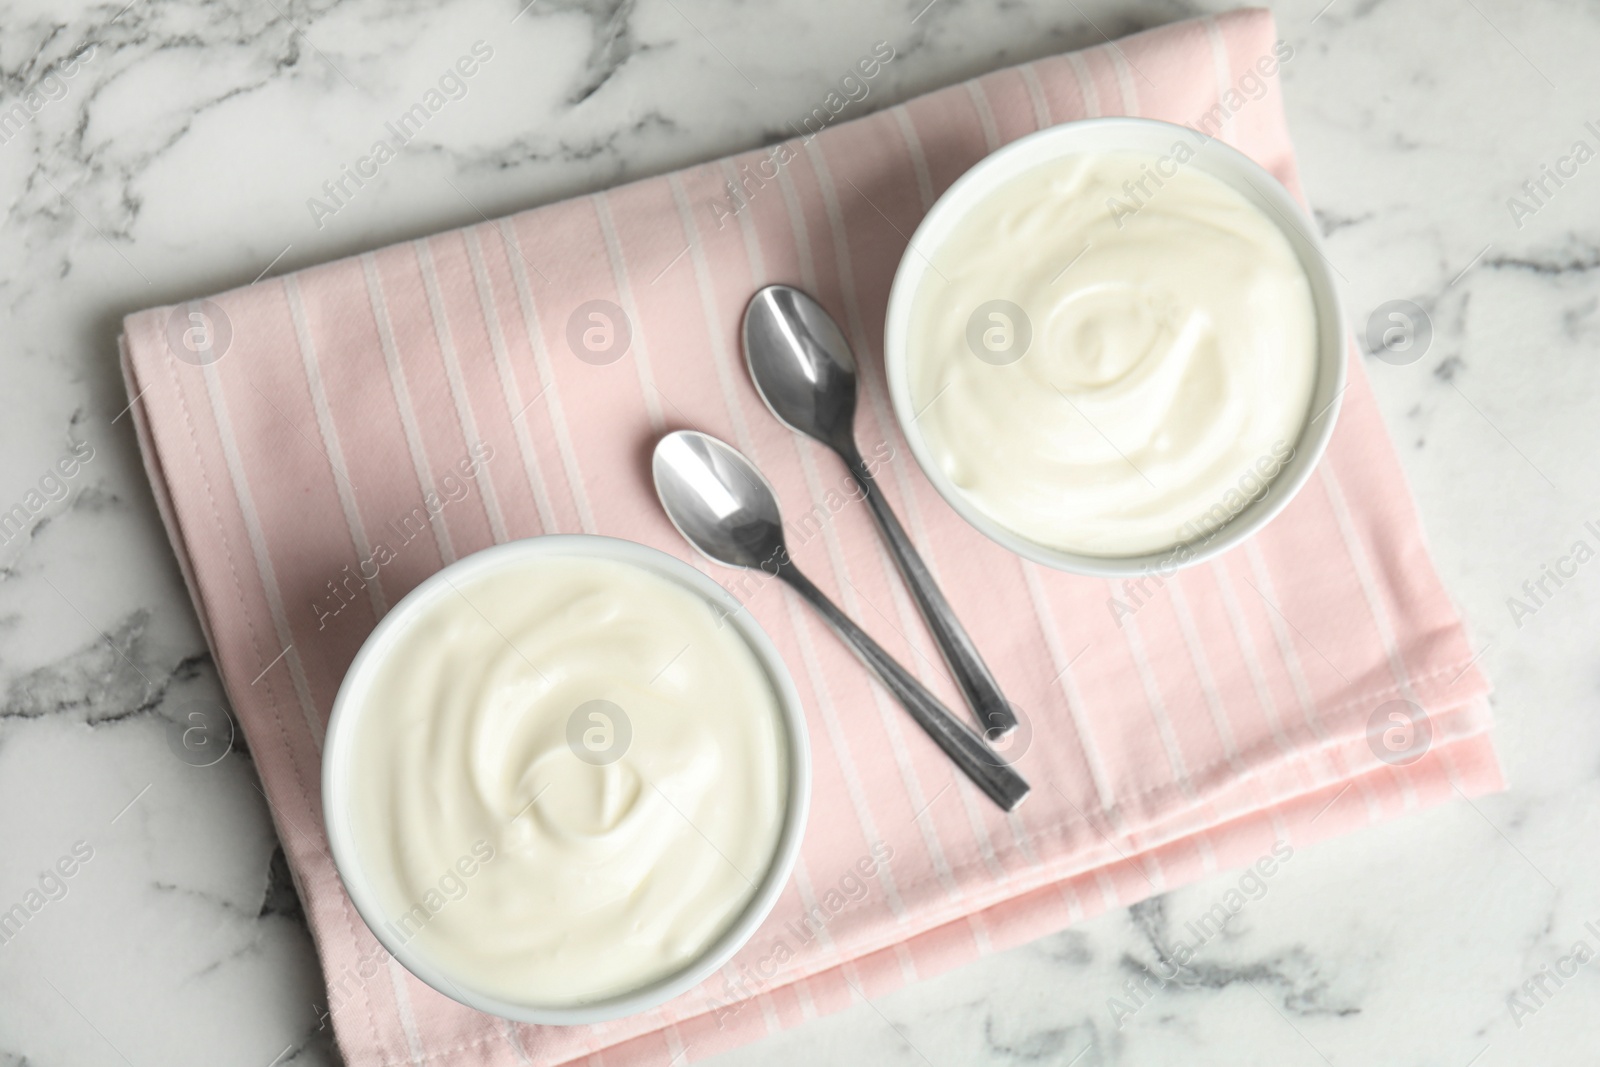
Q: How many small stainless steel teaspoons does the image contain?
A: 2